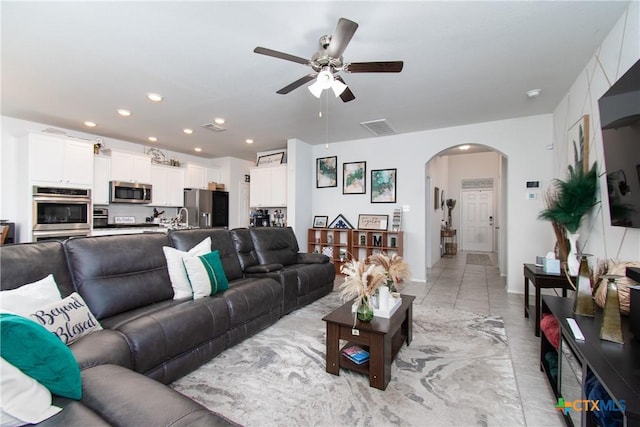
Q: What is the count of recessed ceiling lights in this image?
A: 8